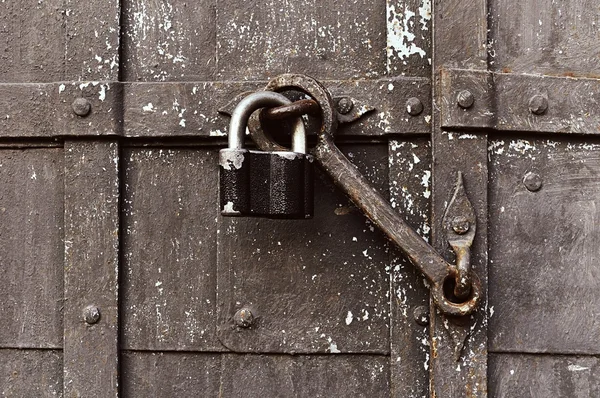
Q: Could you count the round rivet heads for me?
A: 10